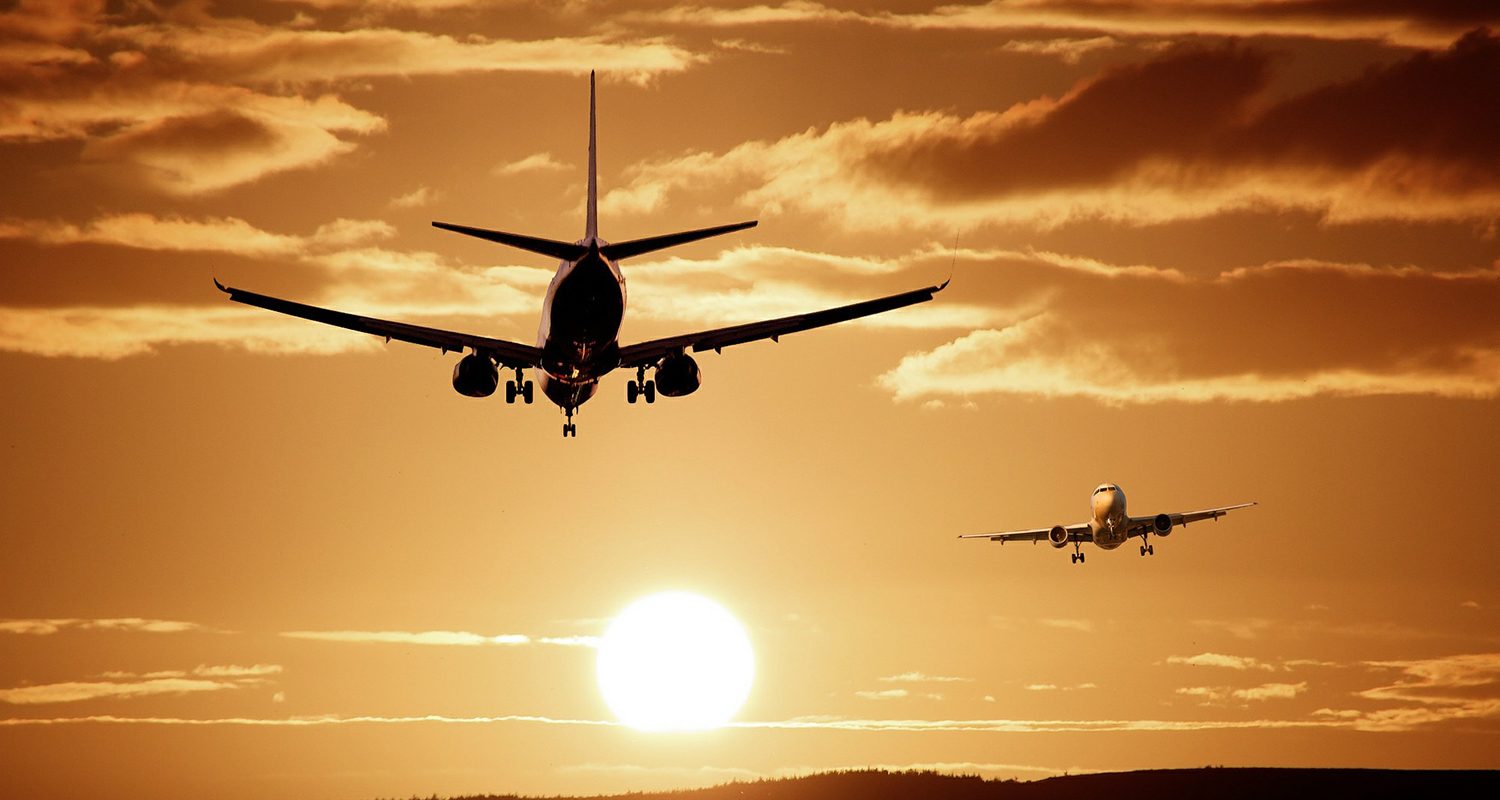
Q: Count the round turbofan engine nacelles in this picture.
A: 4